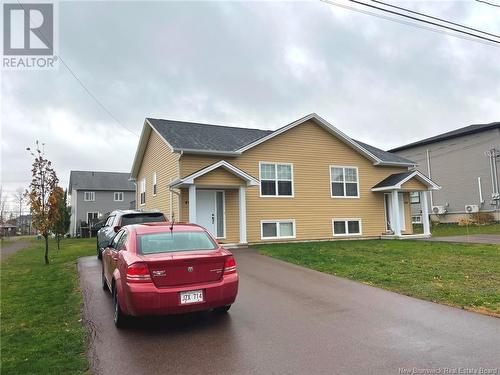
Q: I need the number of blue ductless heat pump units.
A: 0